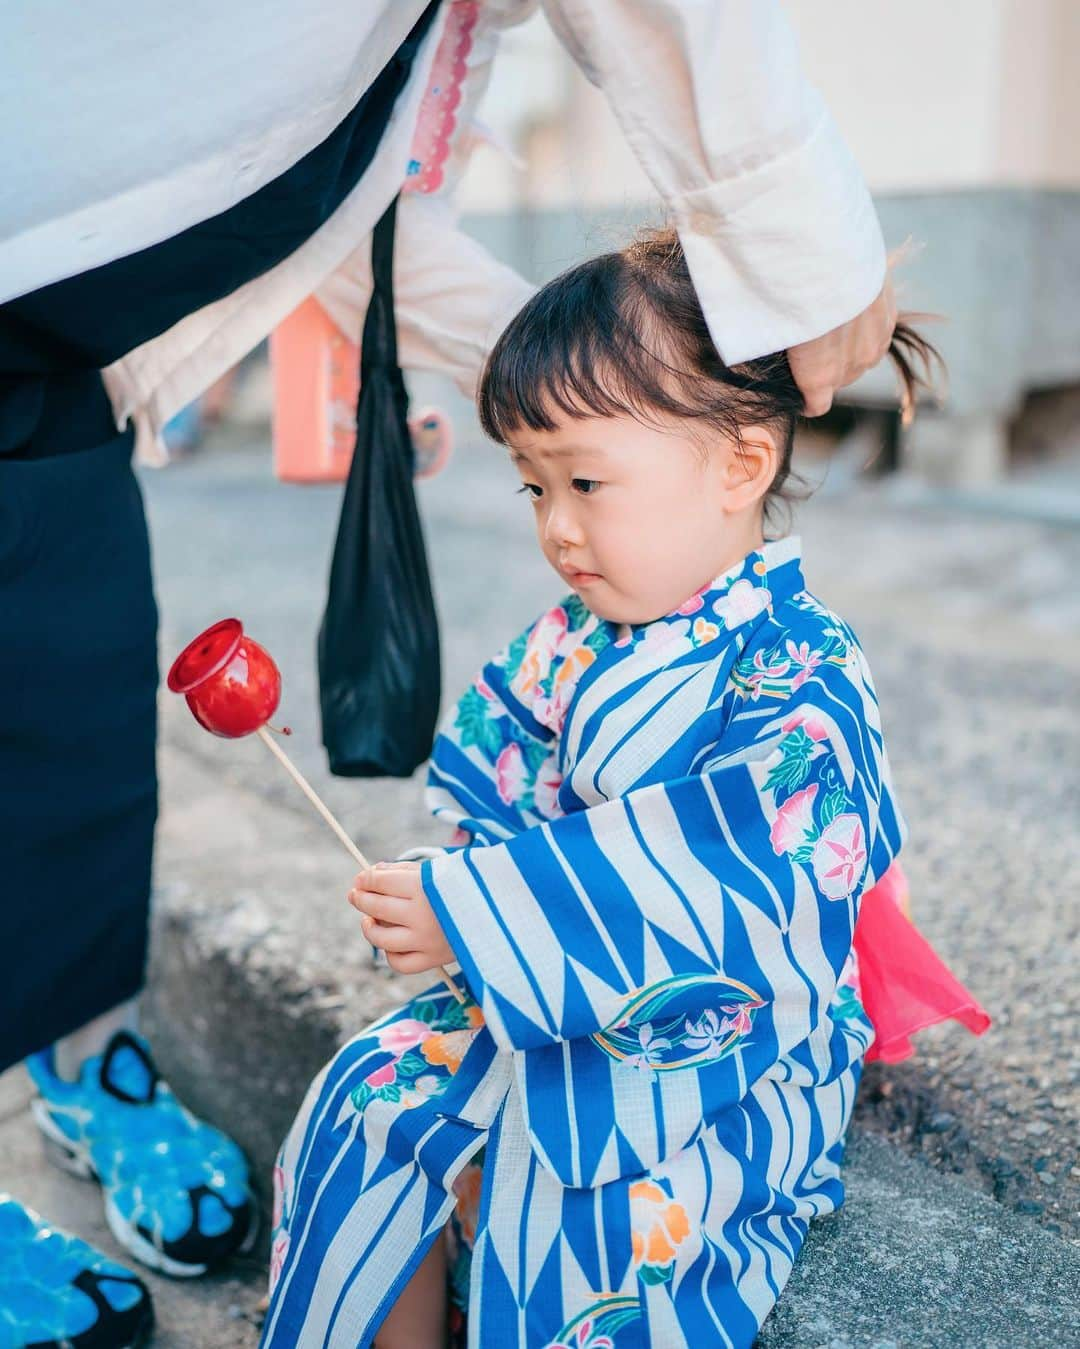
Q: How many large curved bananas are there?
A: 0